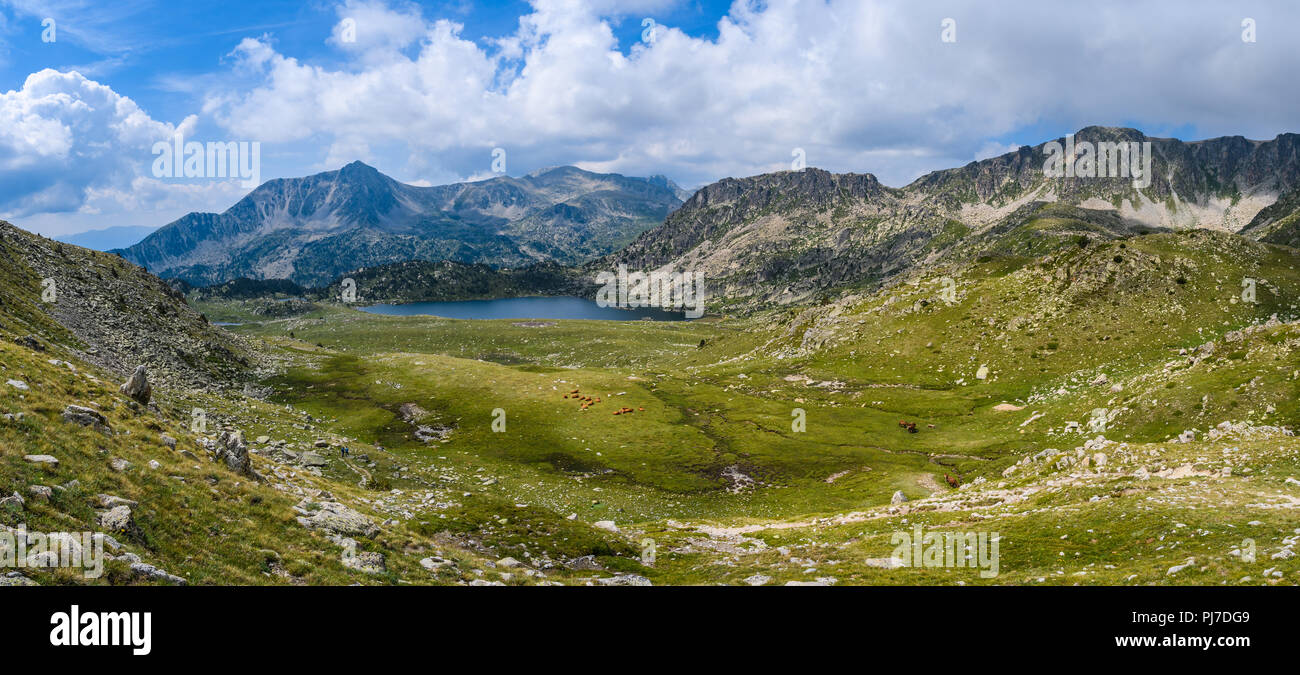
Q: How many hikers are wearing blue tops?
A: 2